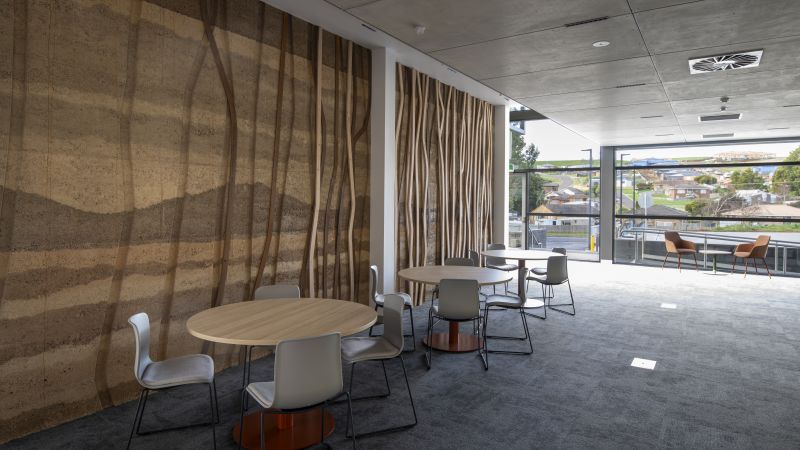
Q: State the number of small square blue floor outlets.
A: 0